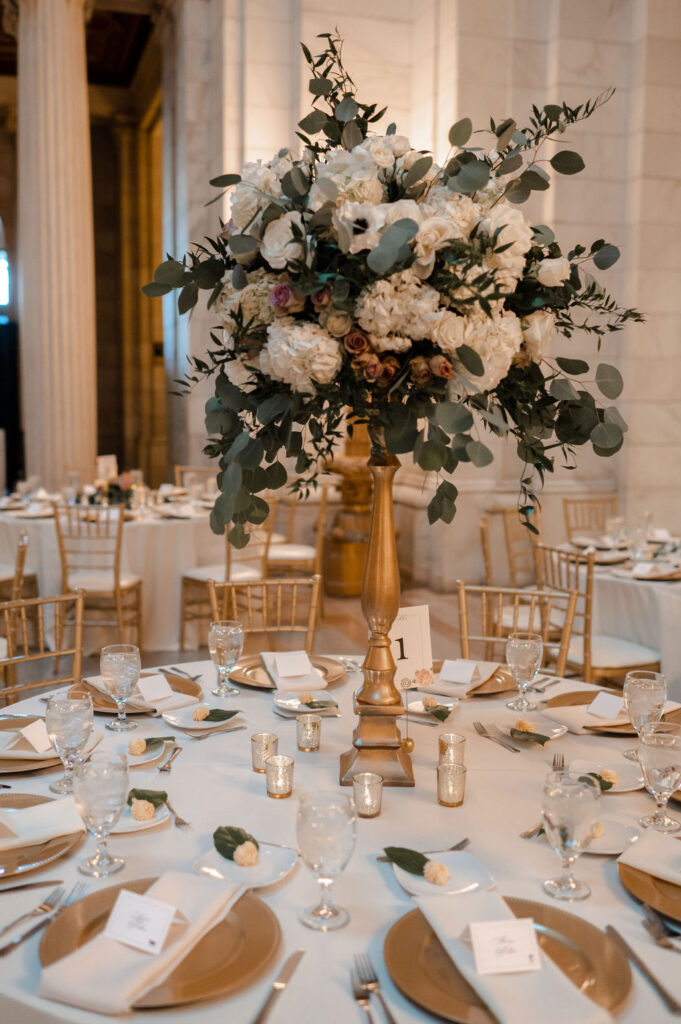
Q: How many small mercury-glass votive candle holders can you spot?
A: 6